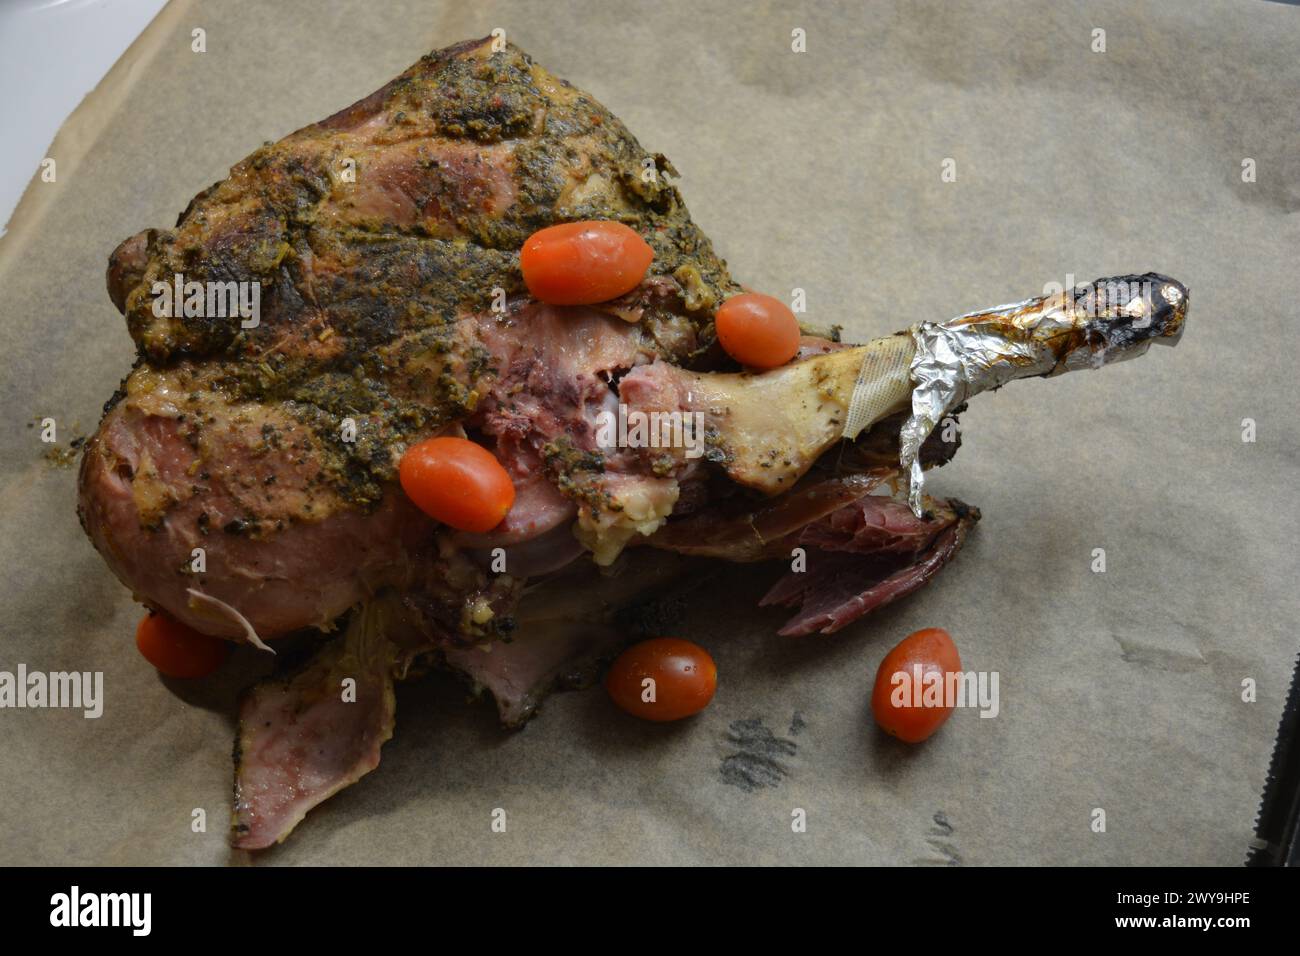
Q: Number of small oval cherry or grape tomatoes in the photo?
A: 6